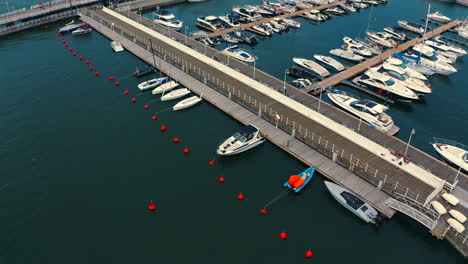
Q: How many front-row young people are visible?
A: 0